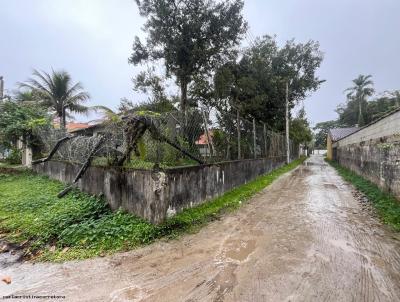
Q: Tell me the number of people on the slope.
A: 0